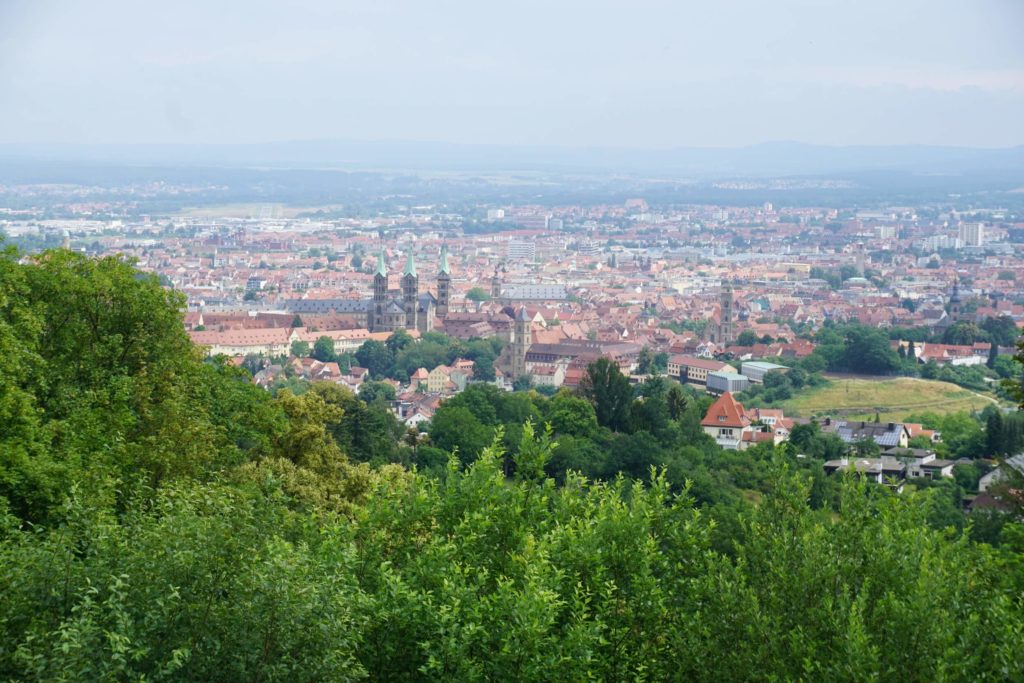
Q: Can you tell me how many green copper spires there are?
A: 3